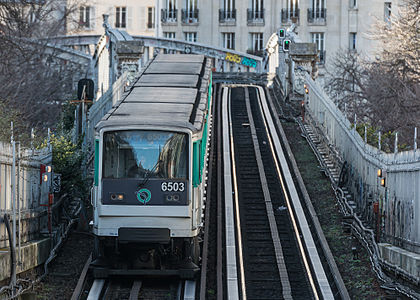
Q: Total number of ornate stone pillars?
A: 2